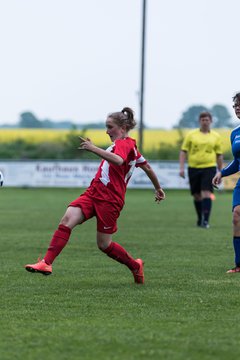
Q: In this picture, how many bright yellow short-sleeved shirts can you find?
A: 1